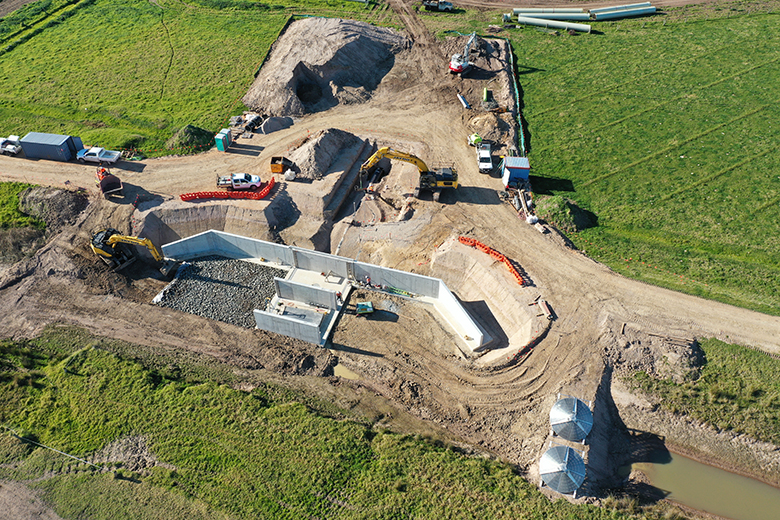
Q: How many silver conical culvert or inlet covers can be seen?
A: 2